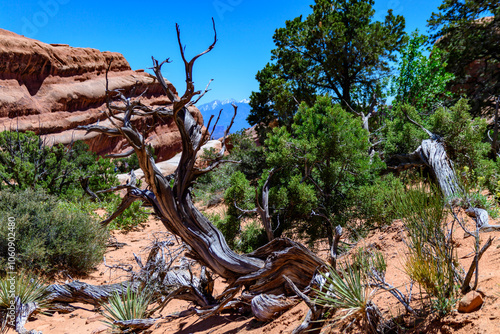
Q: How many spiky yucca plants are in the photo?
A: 3